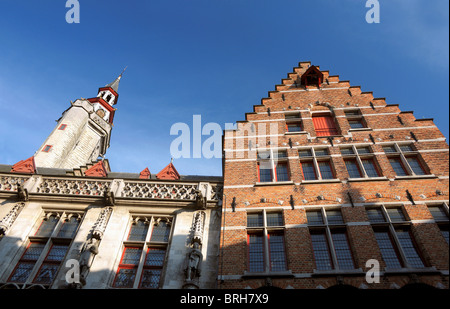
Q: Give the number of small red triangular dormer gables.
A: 4